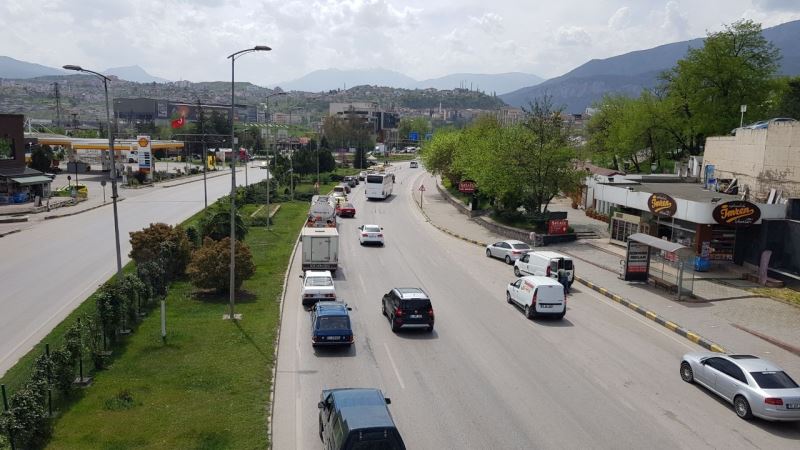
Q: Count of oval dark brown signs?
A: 2